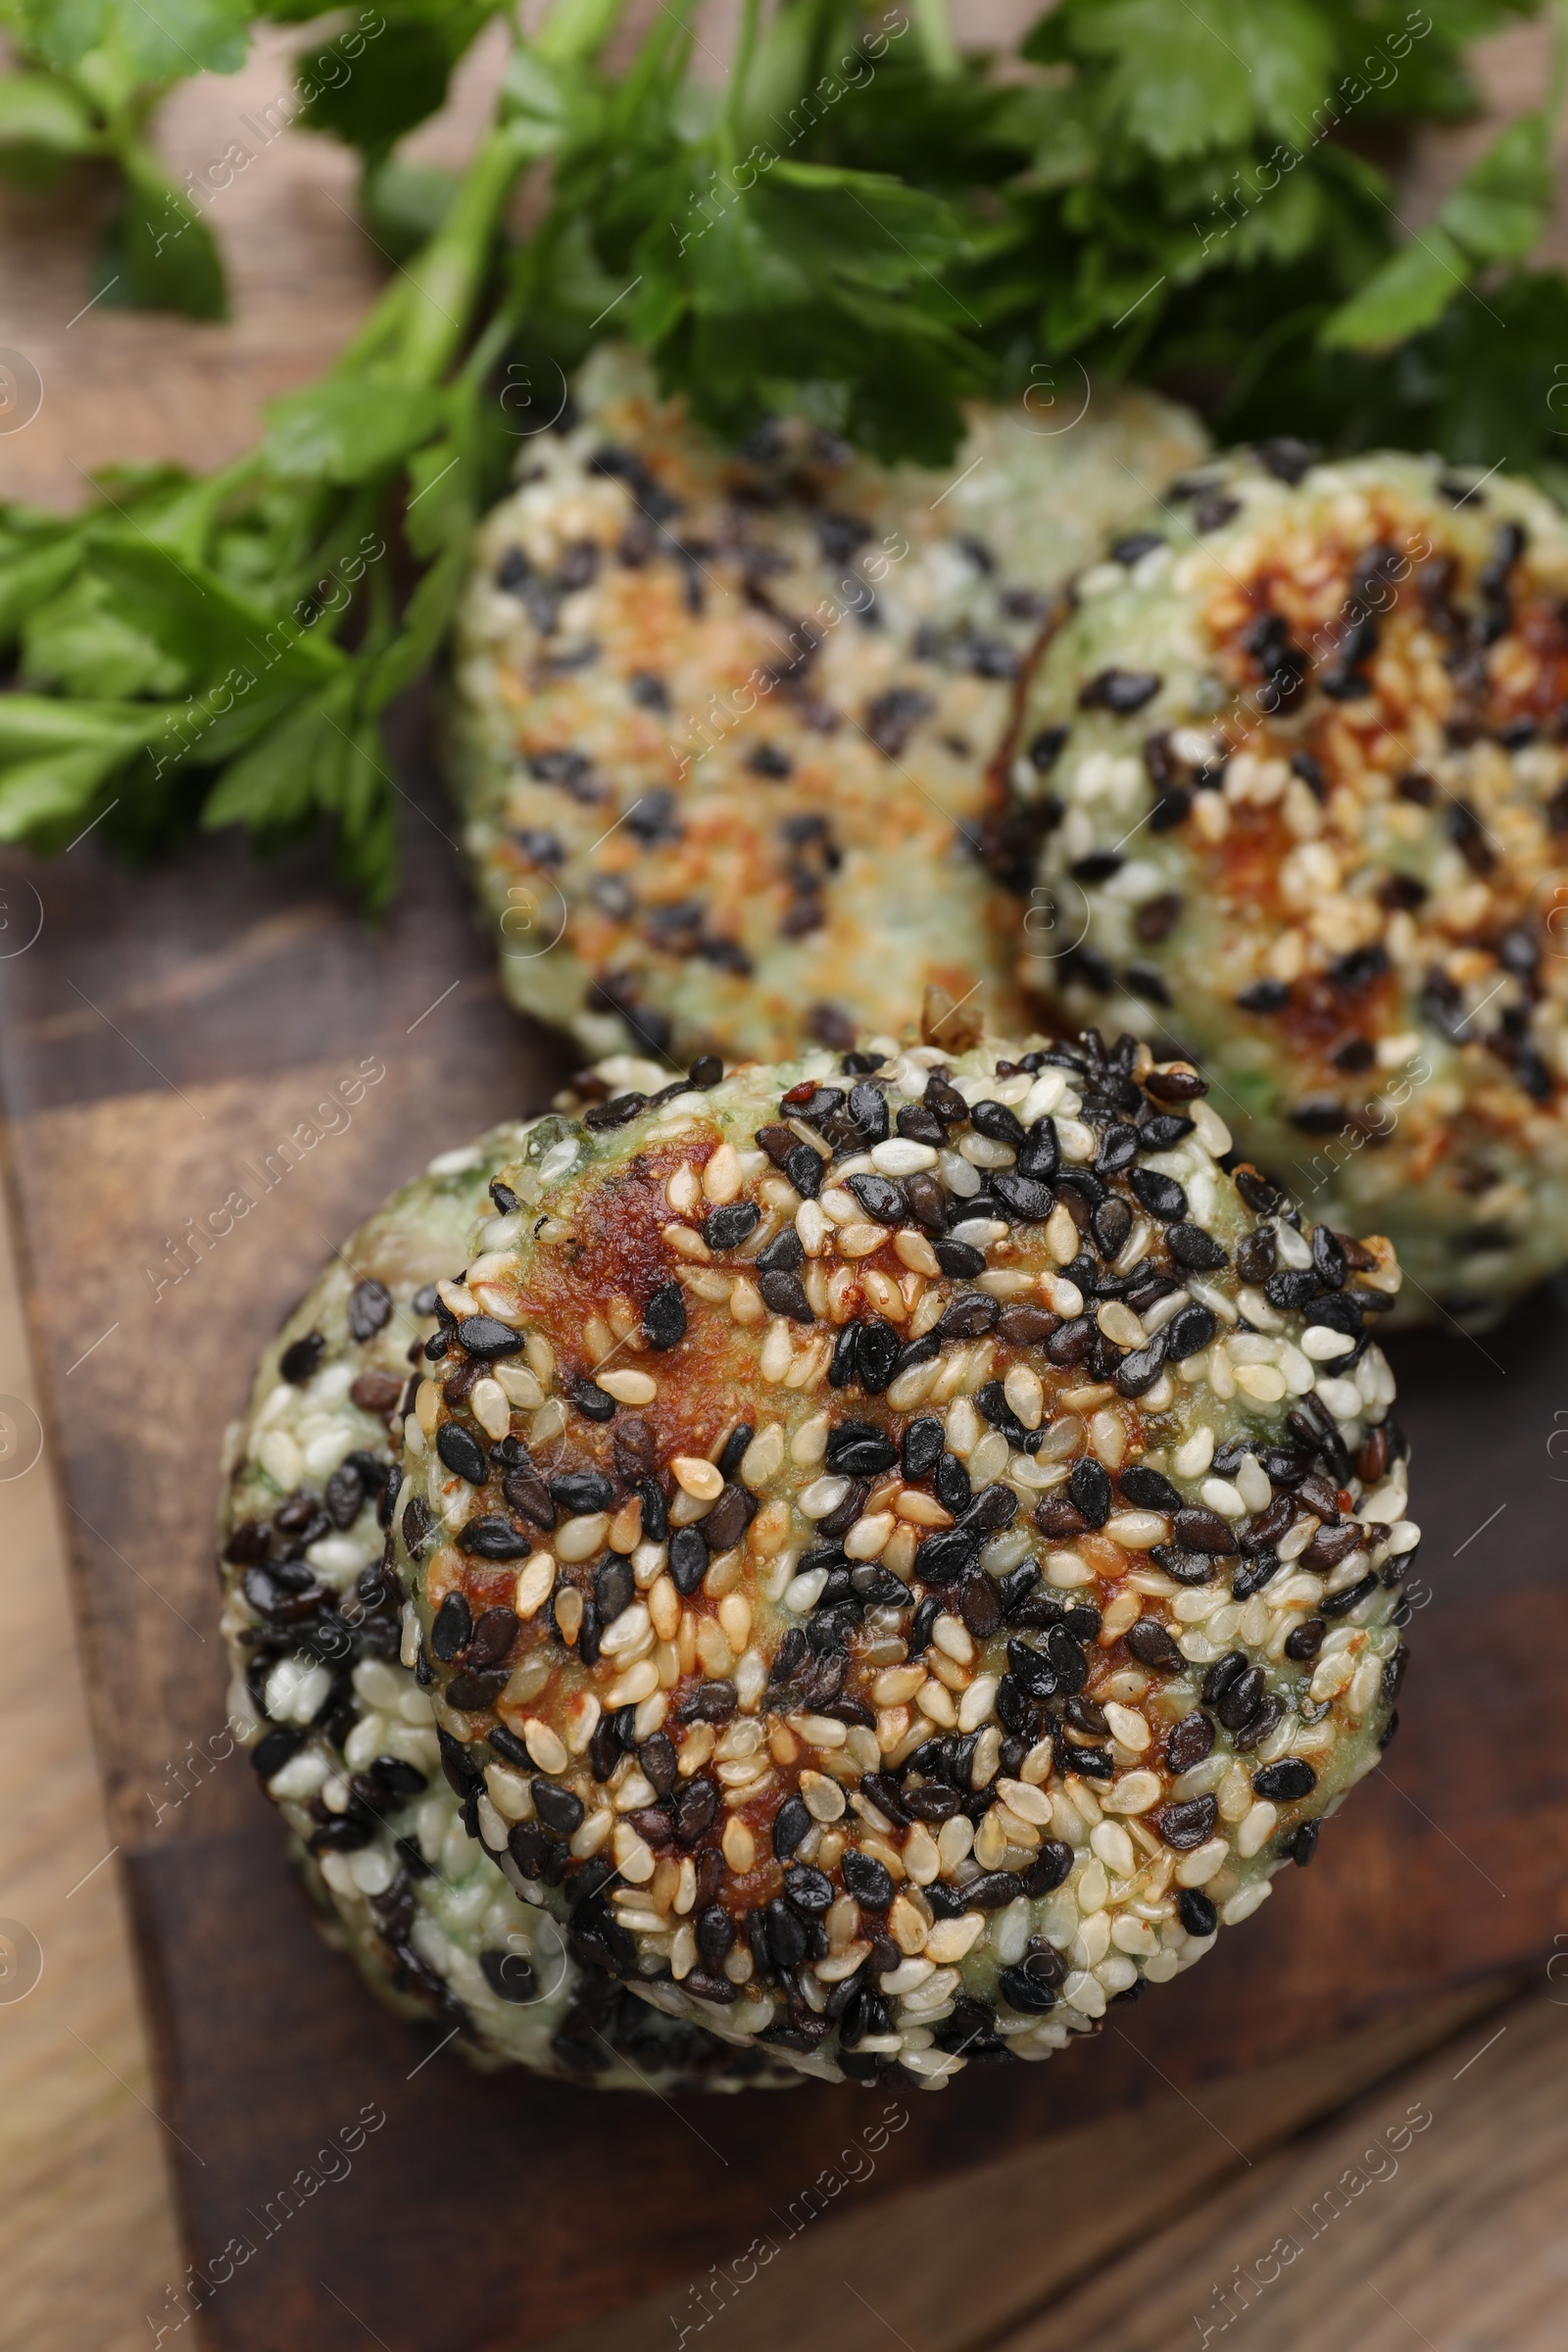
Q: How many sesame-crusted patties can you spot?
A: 4